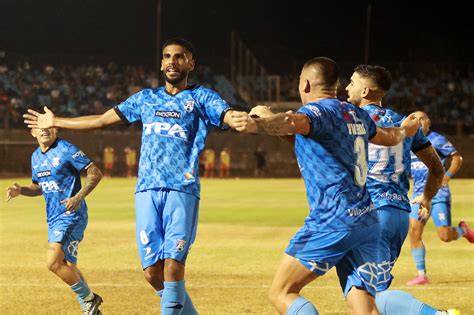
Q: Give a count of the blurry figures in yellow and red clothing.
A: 4